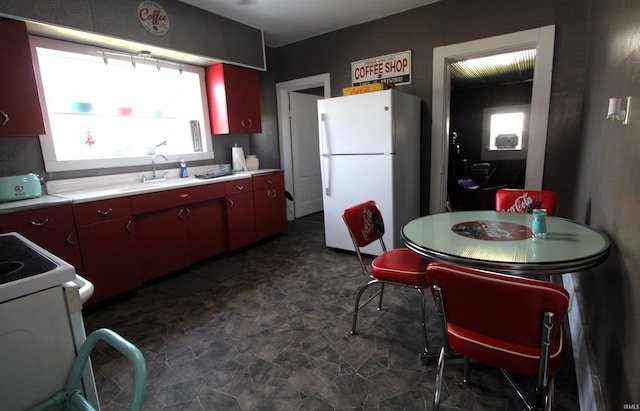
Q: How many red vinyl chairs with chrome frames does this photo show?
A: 3